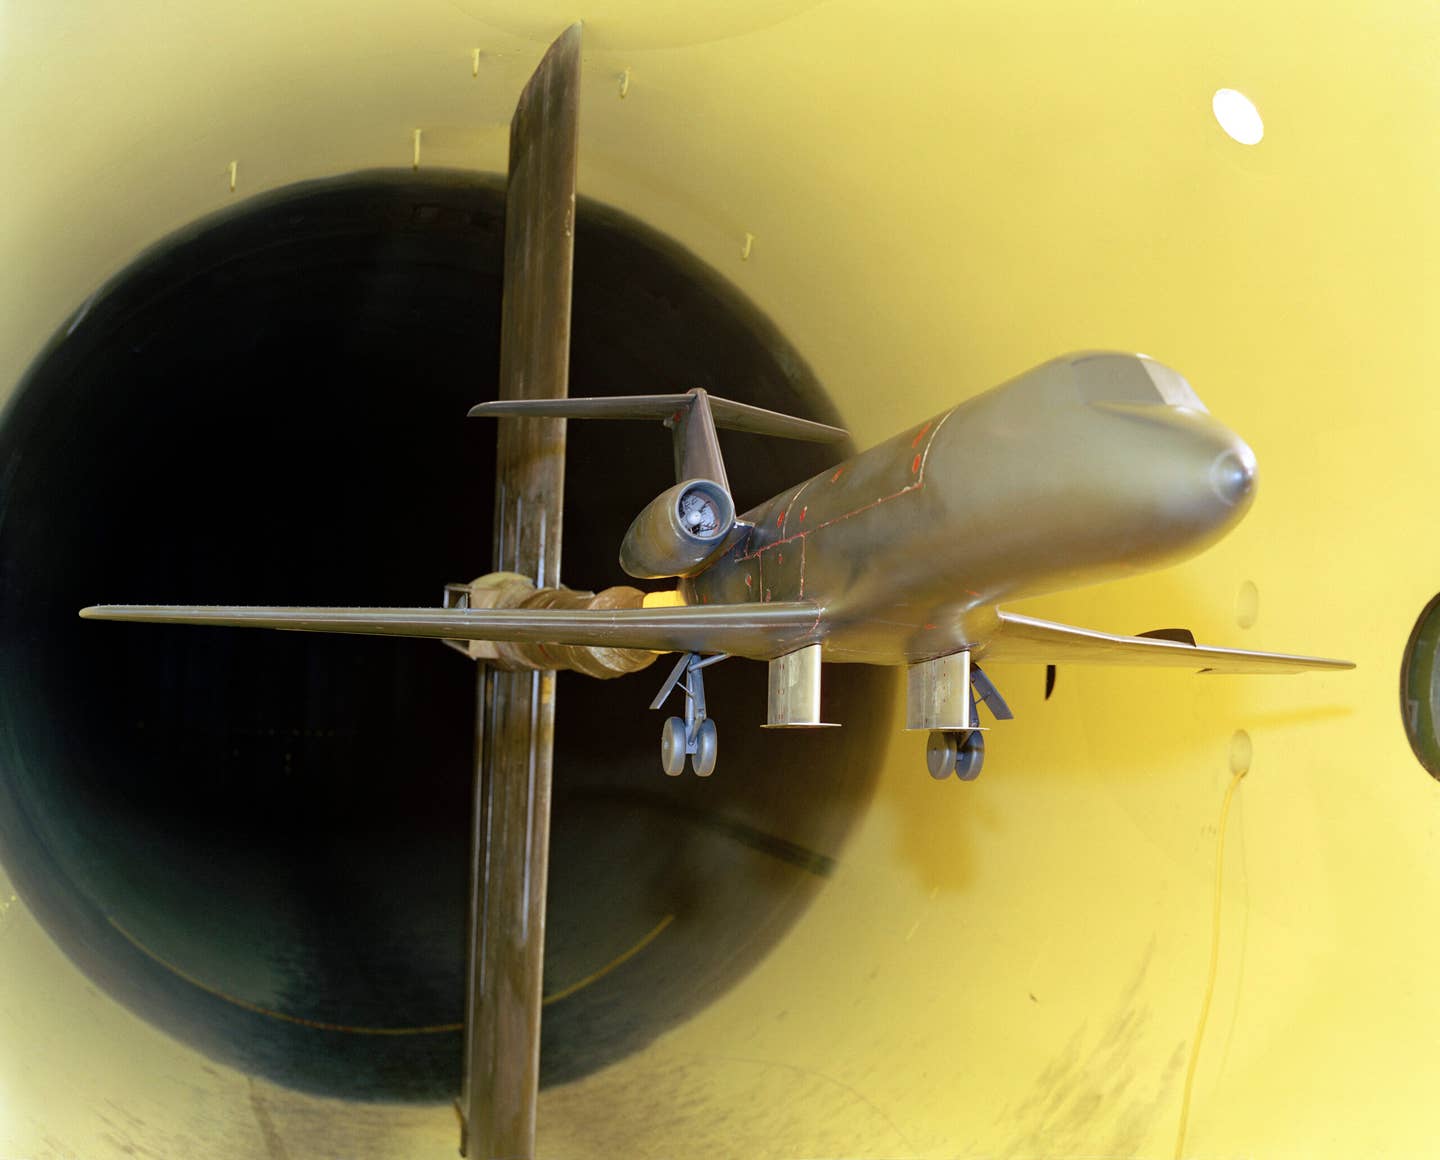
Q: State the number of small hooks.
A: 5